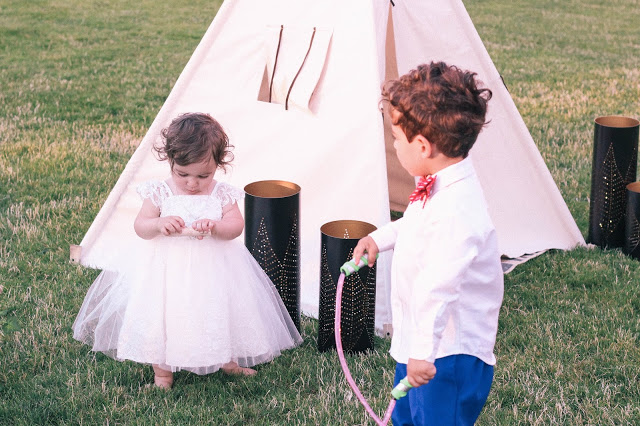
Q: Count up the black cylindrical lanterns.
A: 4